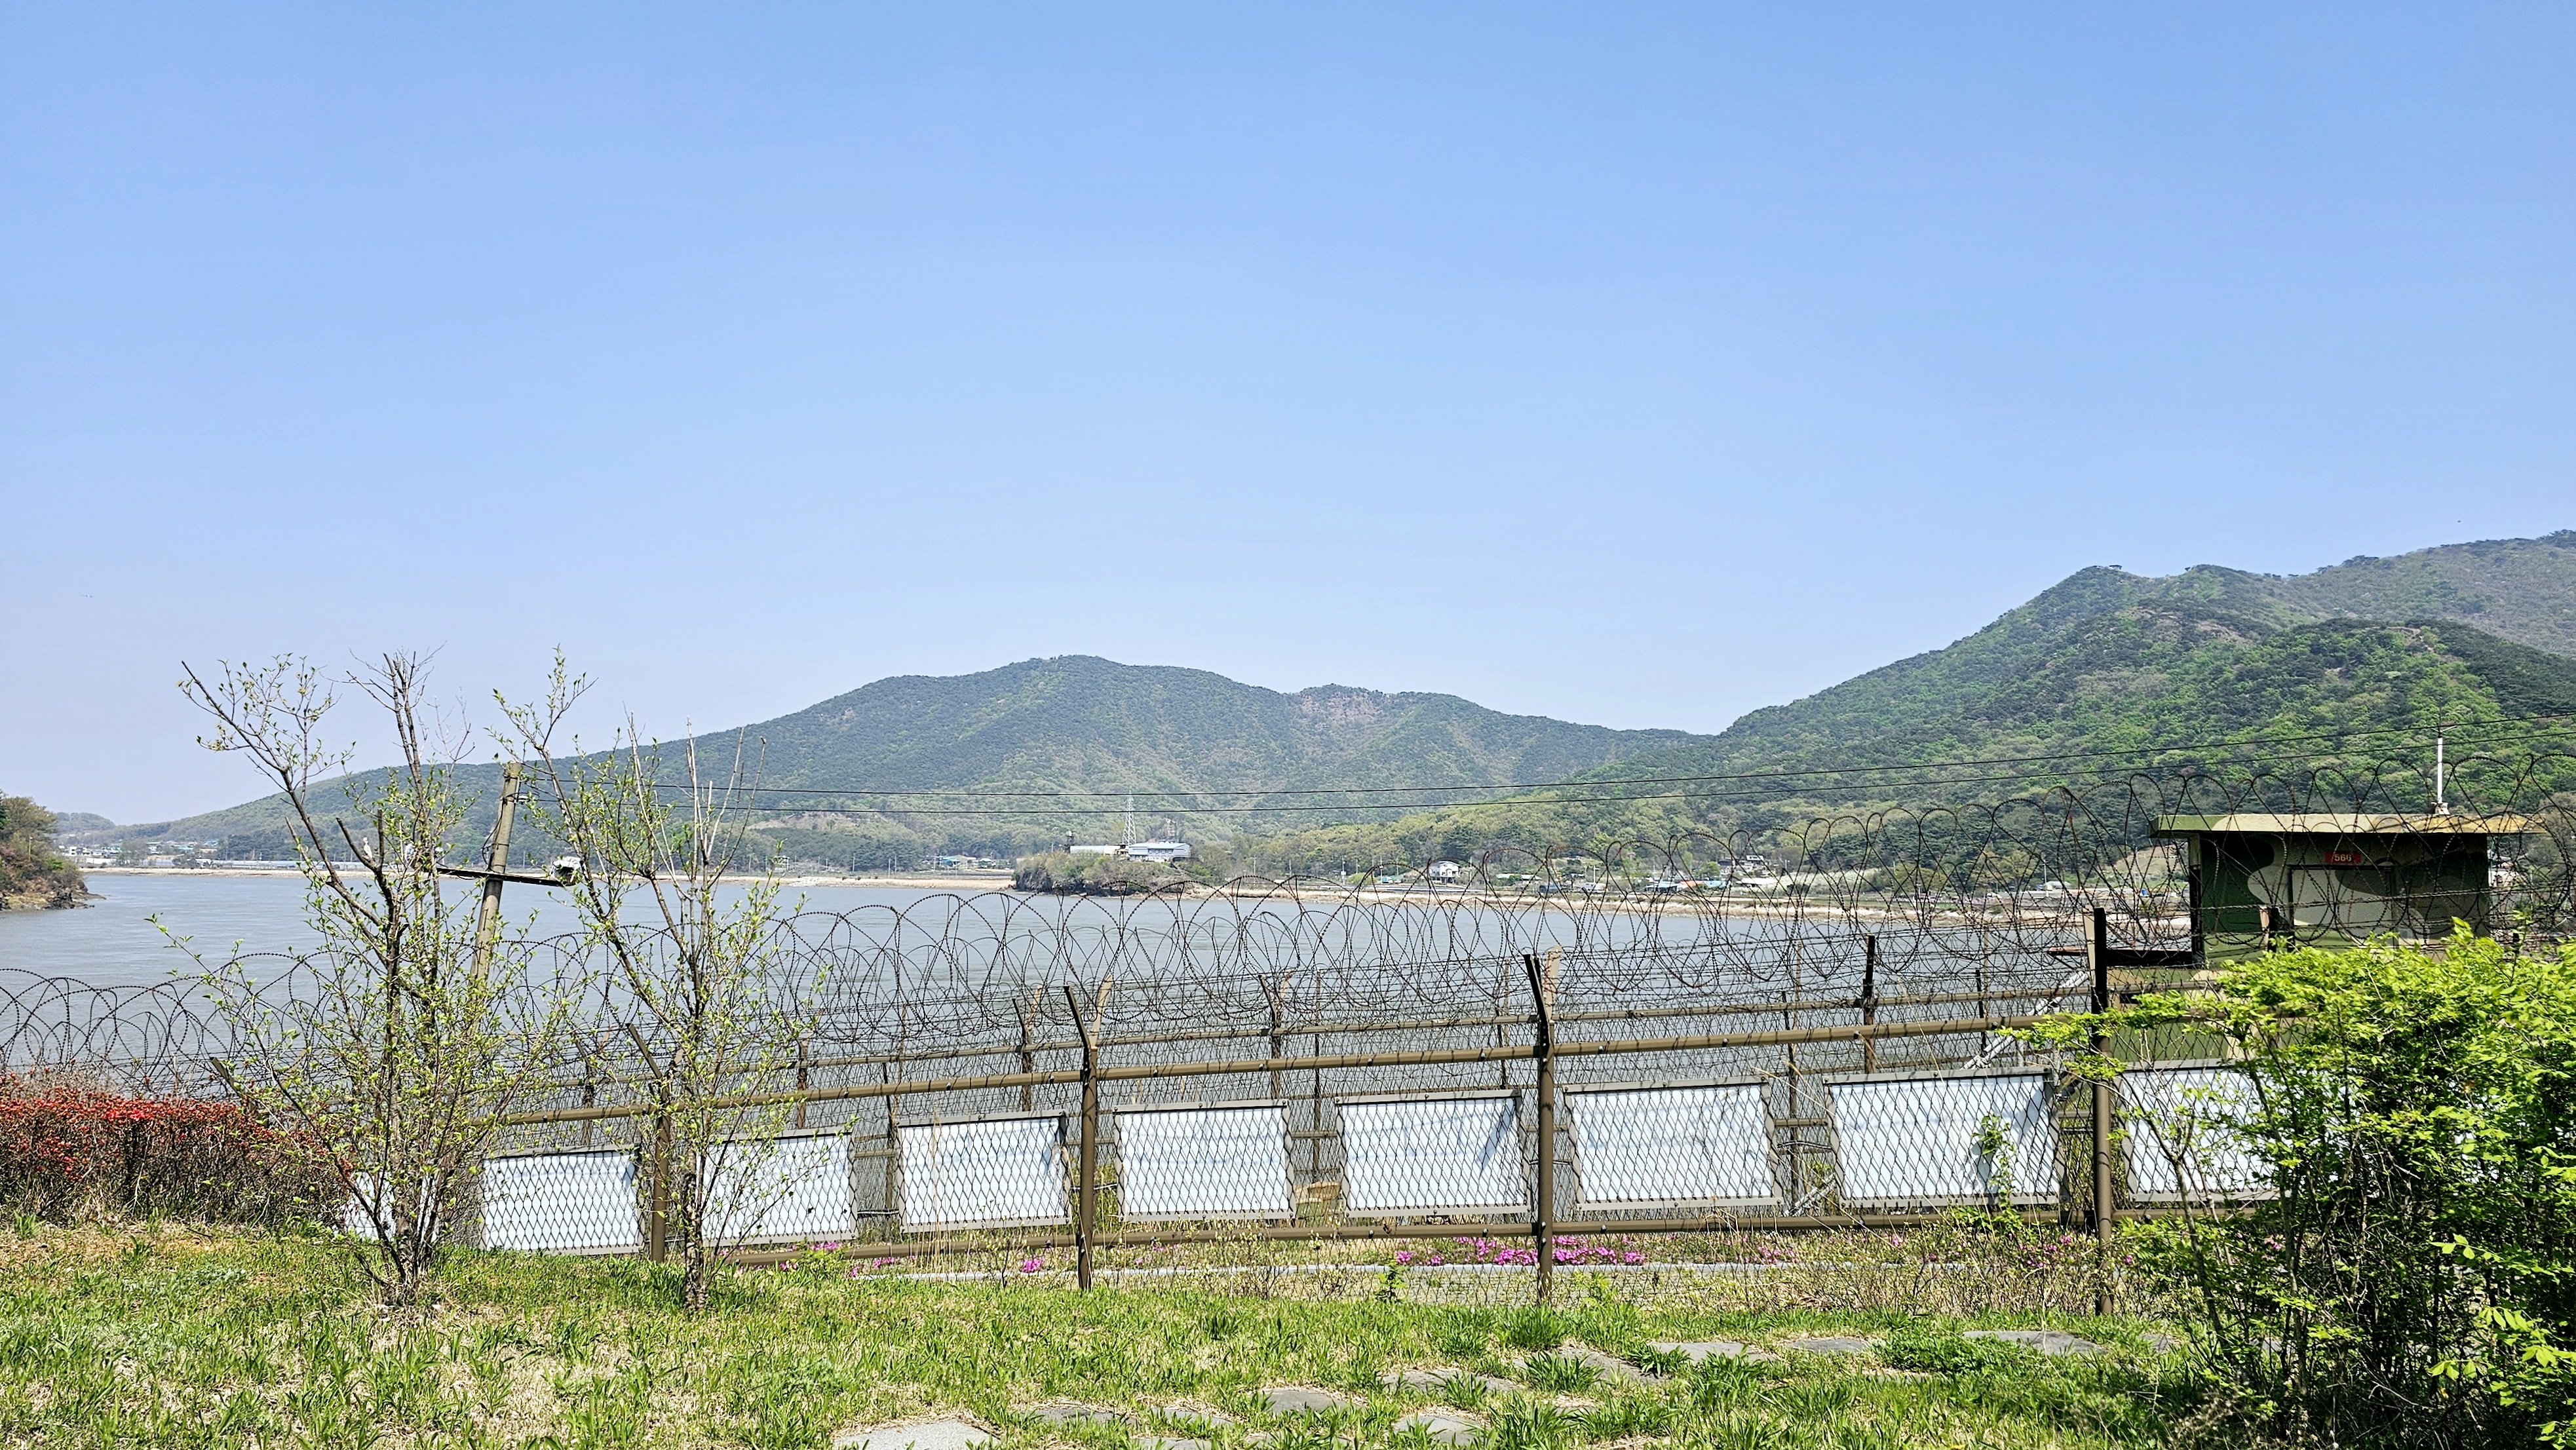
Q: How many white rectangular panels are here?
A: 9